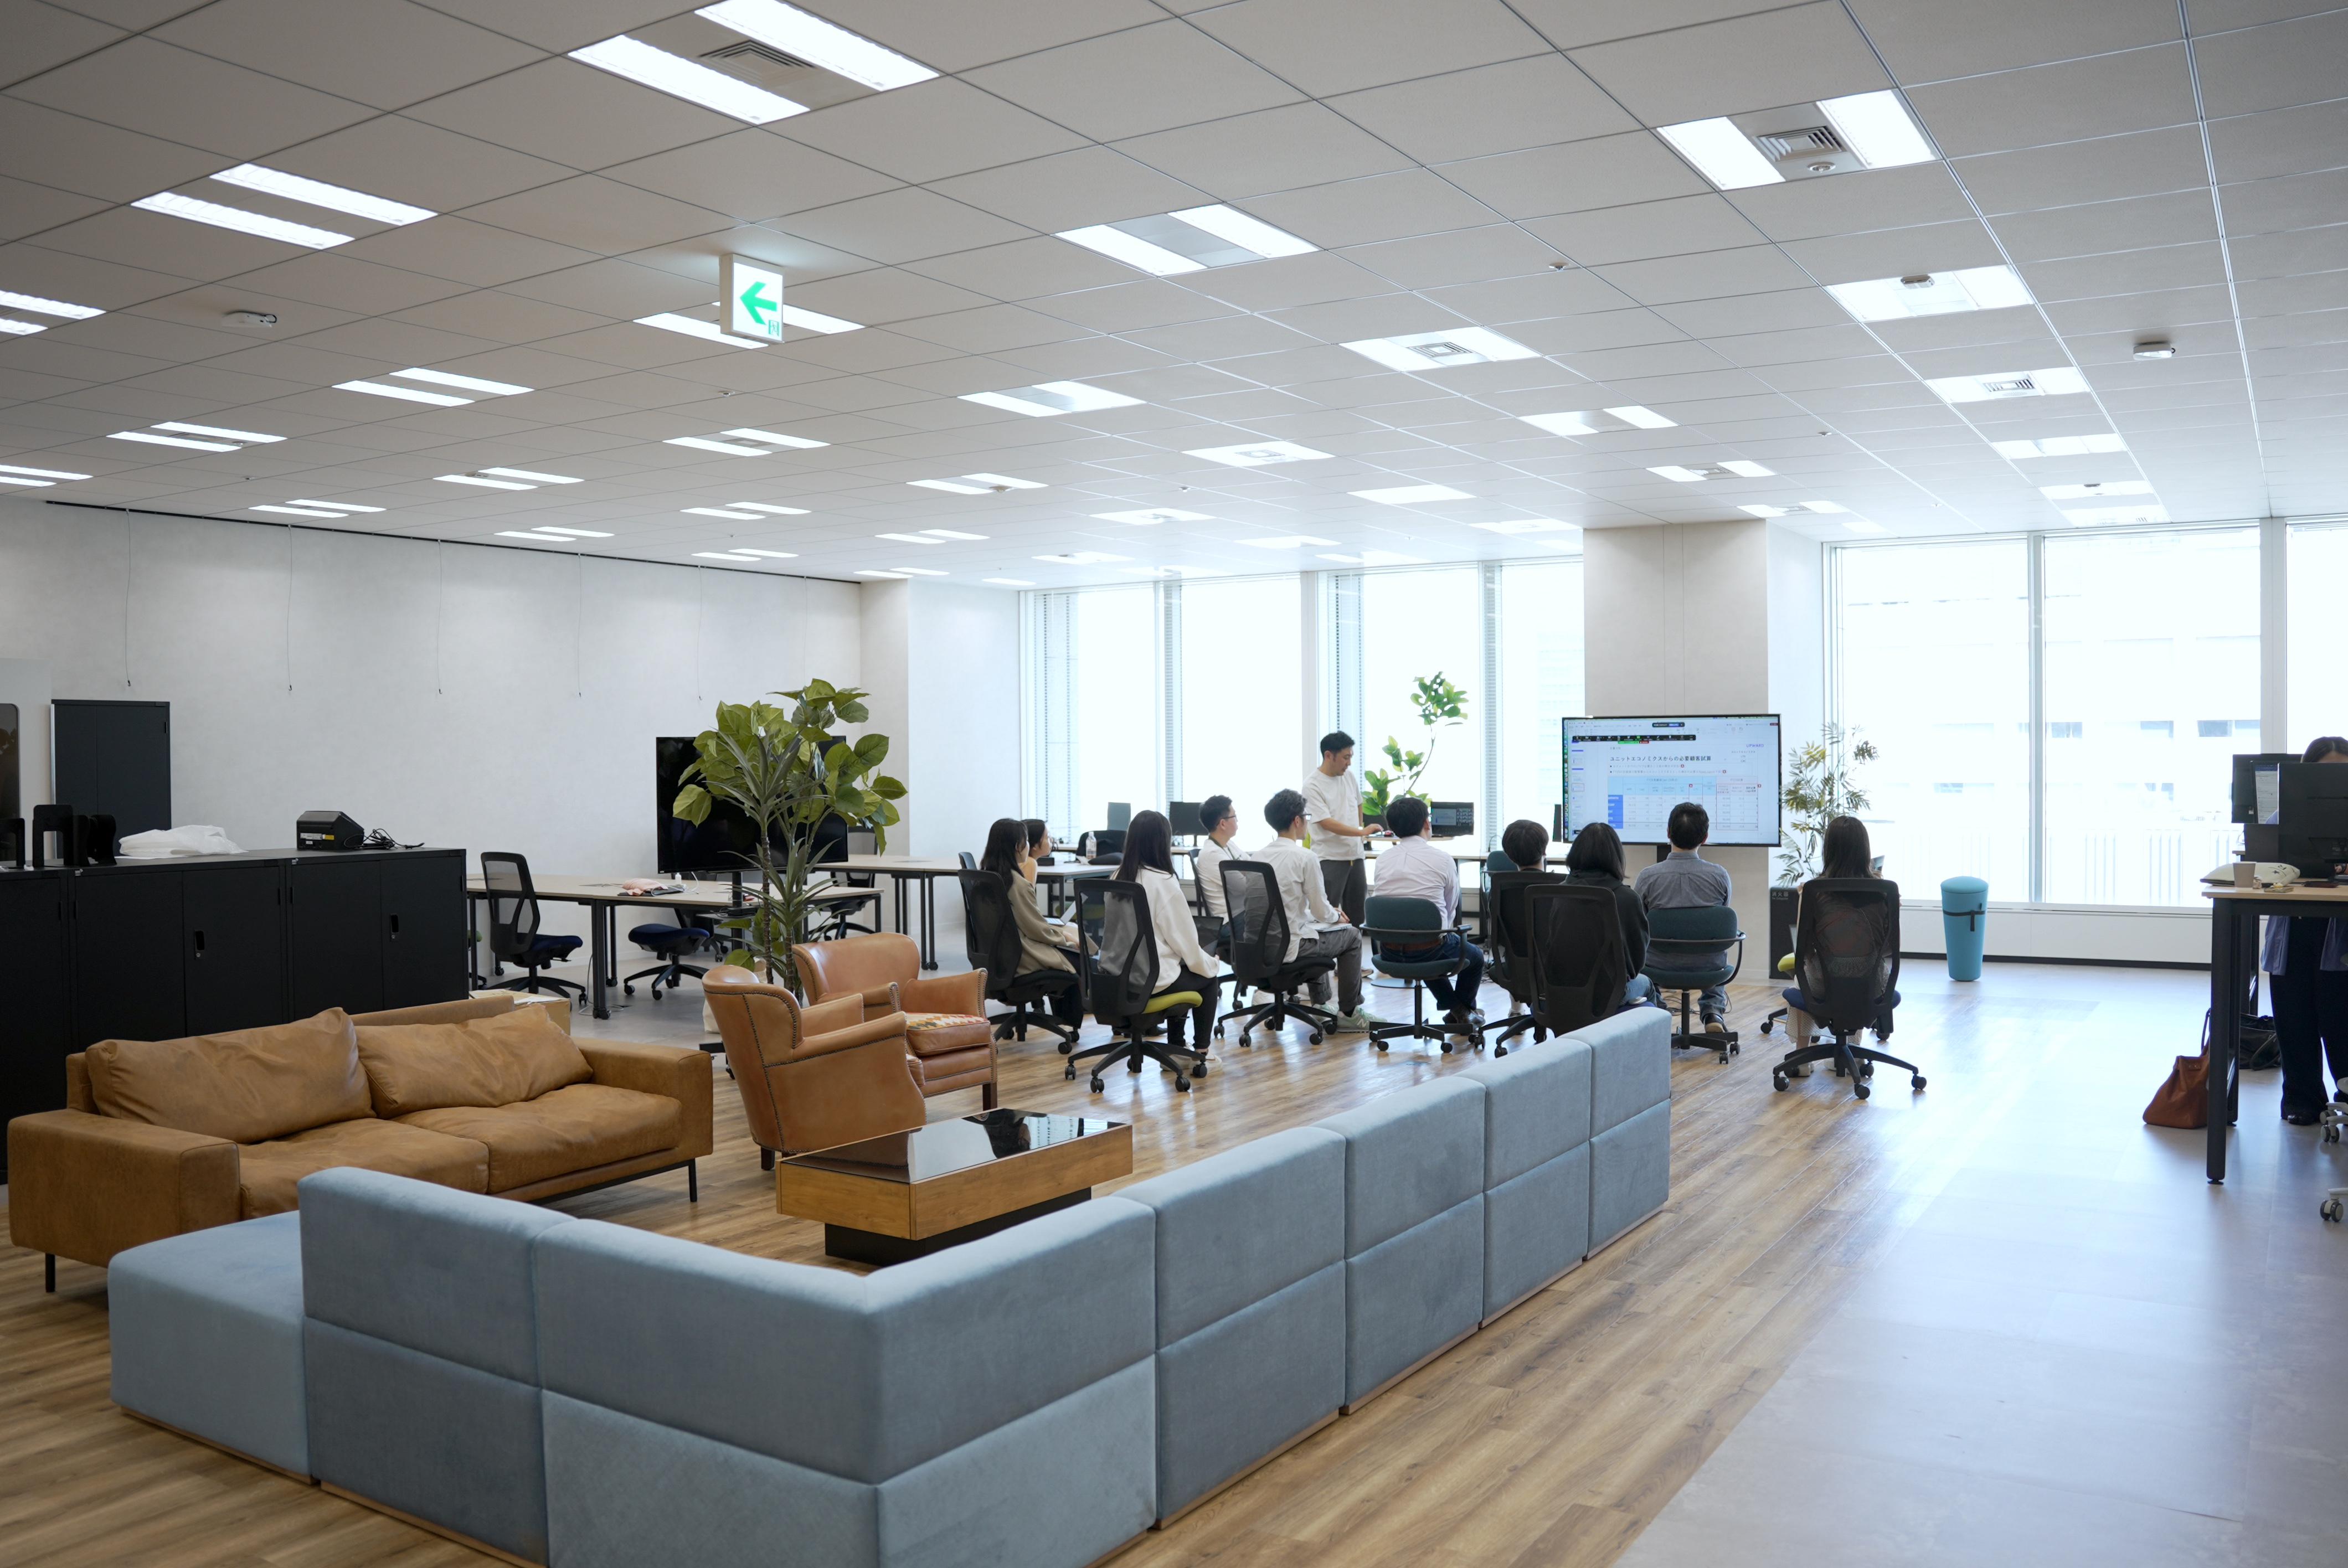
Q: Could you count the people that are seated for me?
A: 10